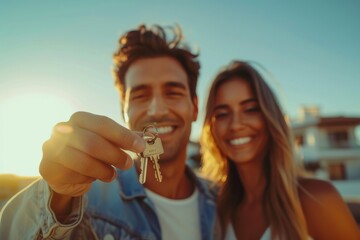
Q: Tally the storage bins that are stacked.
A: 0